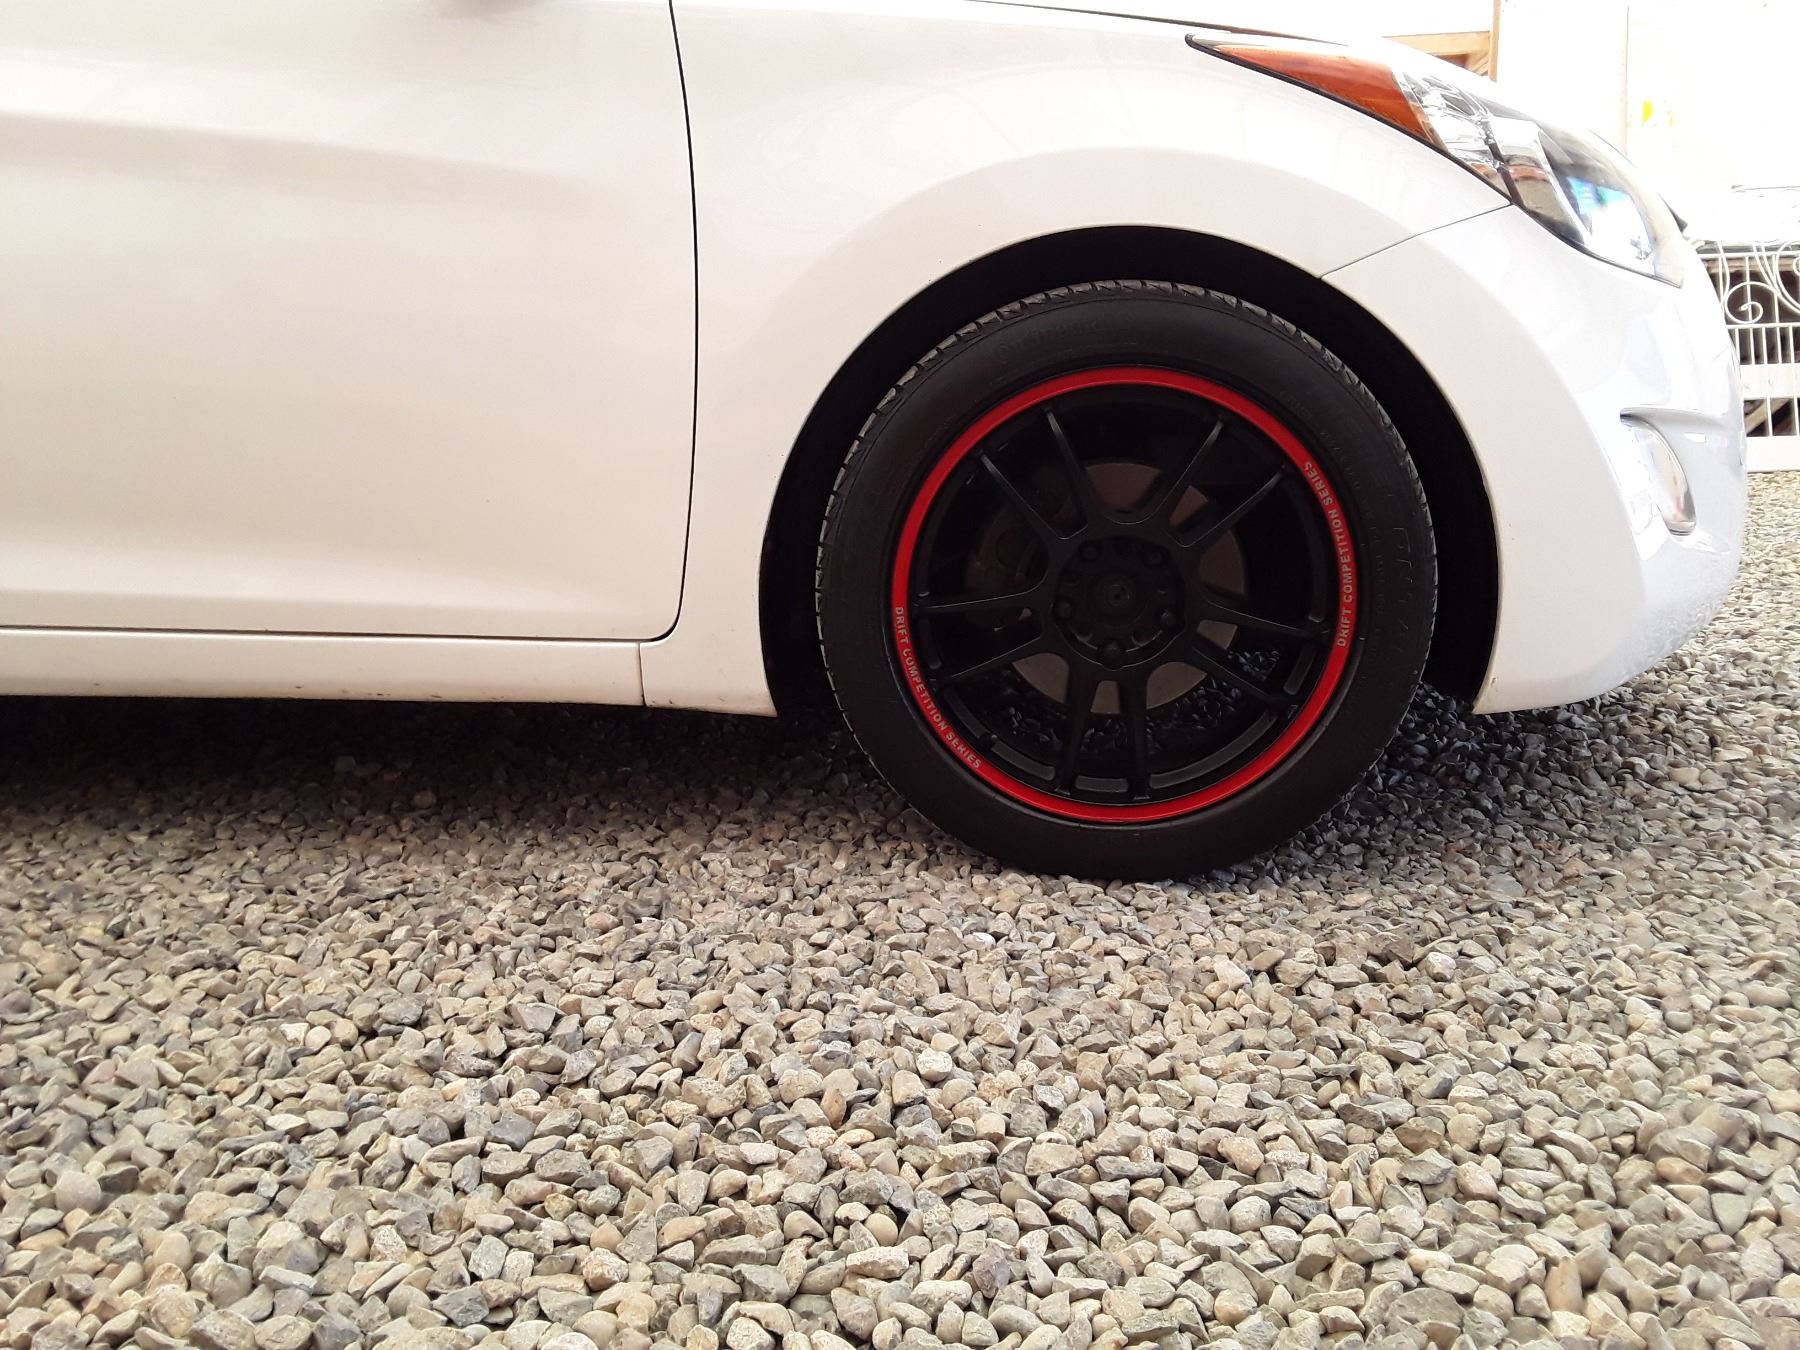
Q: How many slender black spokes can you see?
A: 10